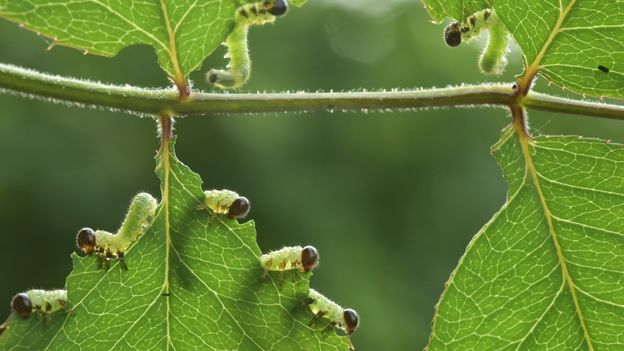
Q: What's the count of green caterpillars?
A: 7